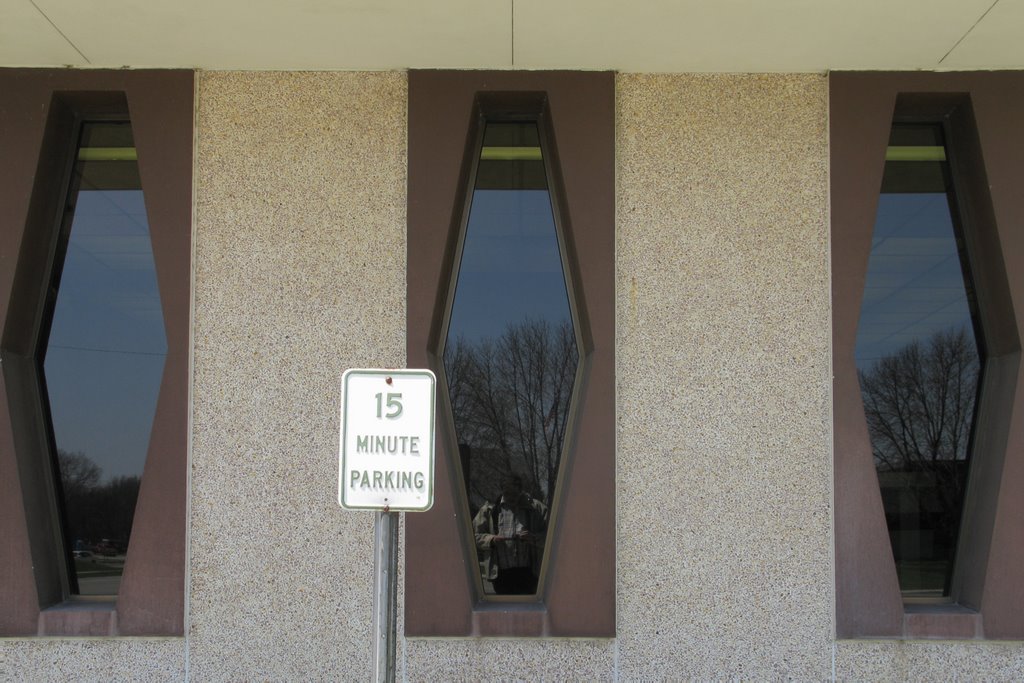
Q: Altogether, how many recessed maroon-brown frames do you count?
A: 3